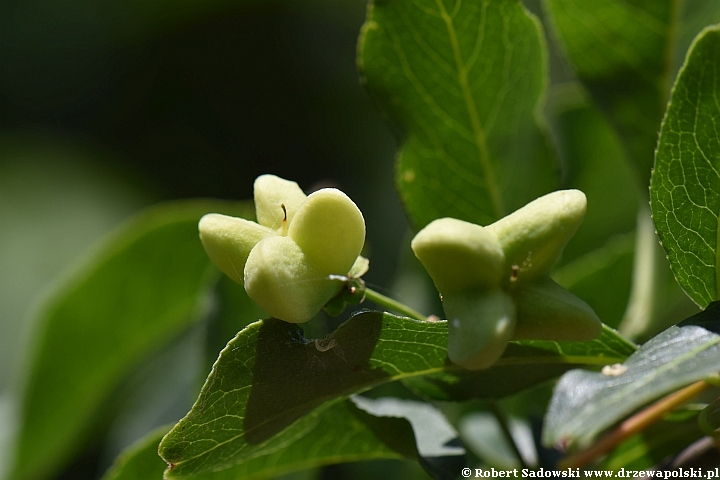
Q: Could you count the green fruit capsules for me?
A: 2